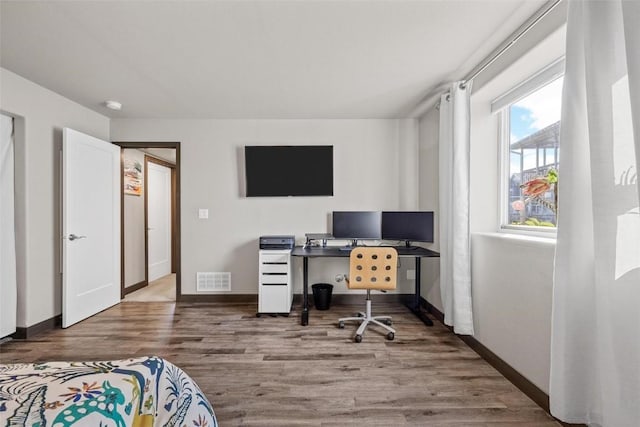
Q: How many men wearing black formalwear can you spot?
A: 0